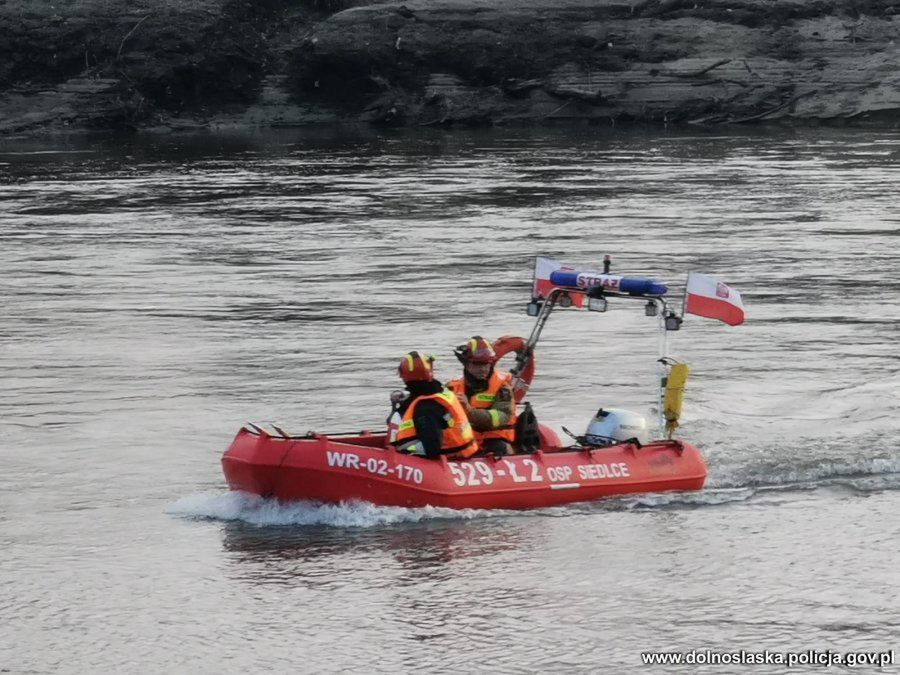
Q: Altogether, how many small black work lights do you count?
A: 5